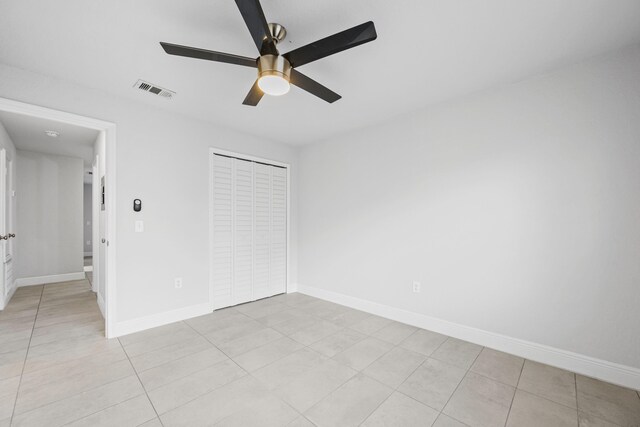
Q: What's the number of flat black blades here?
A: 5